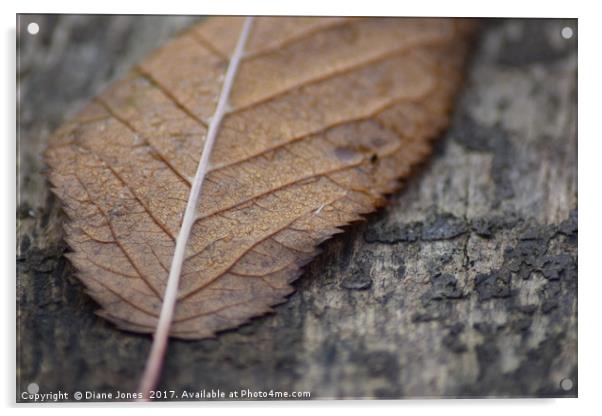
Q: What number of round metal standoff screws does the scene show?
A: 4